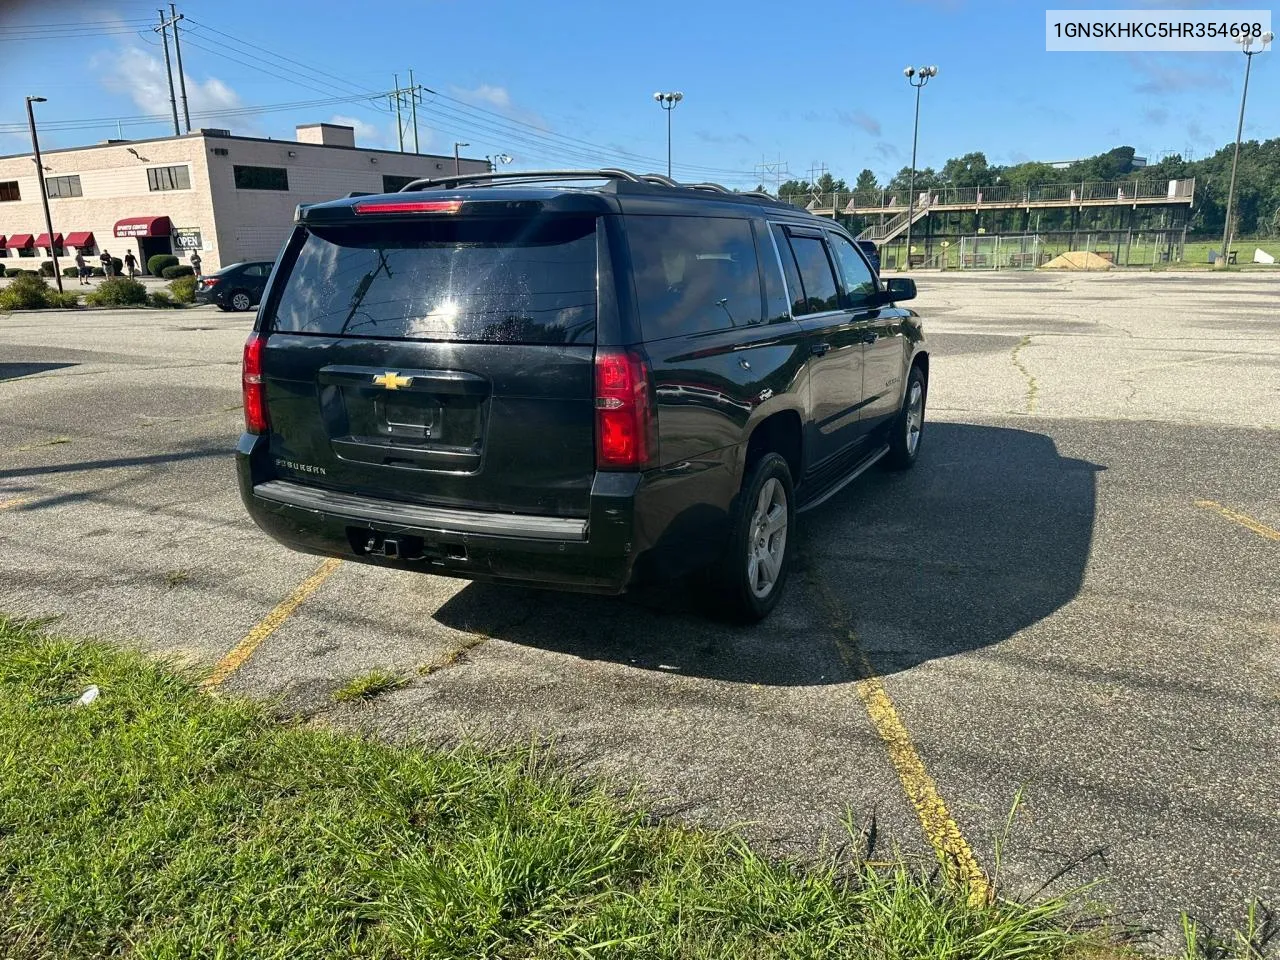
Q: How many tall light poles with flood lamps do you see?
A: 3